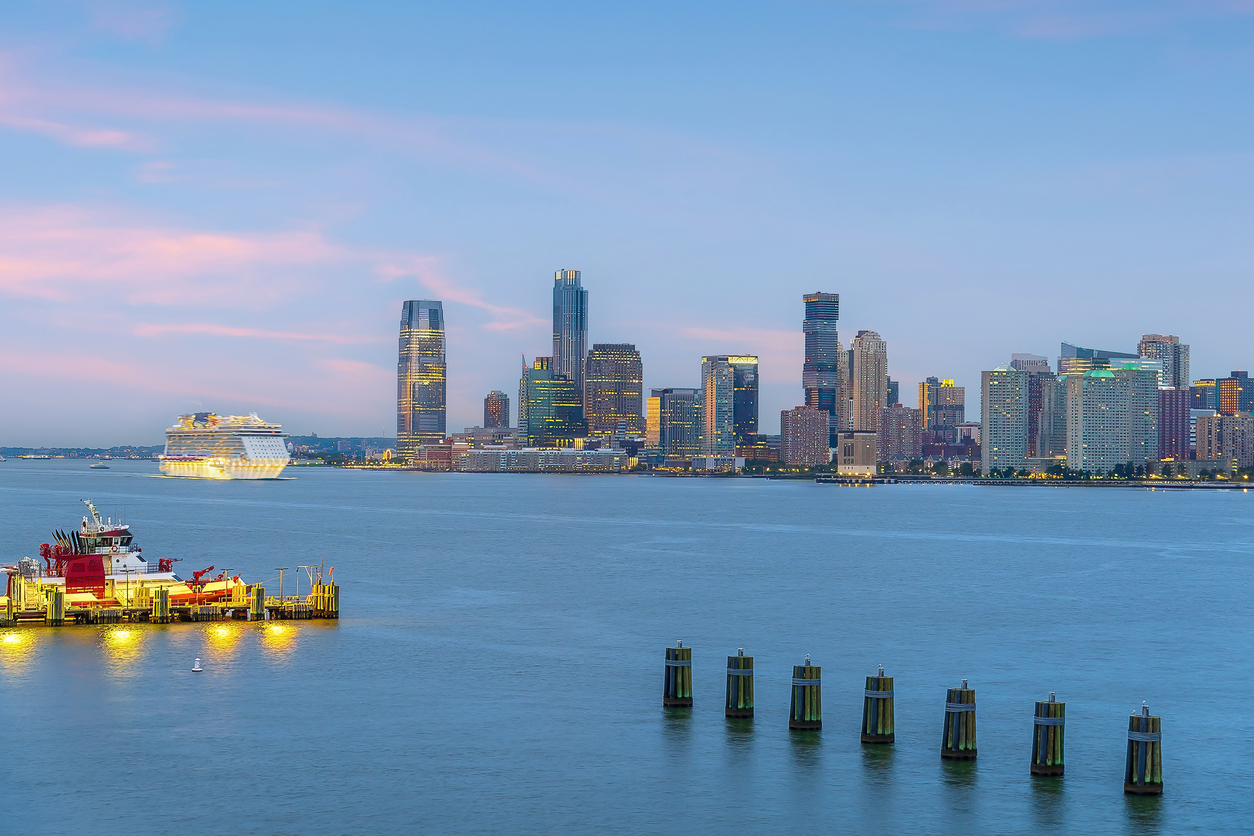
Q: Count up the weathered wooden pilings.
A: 7